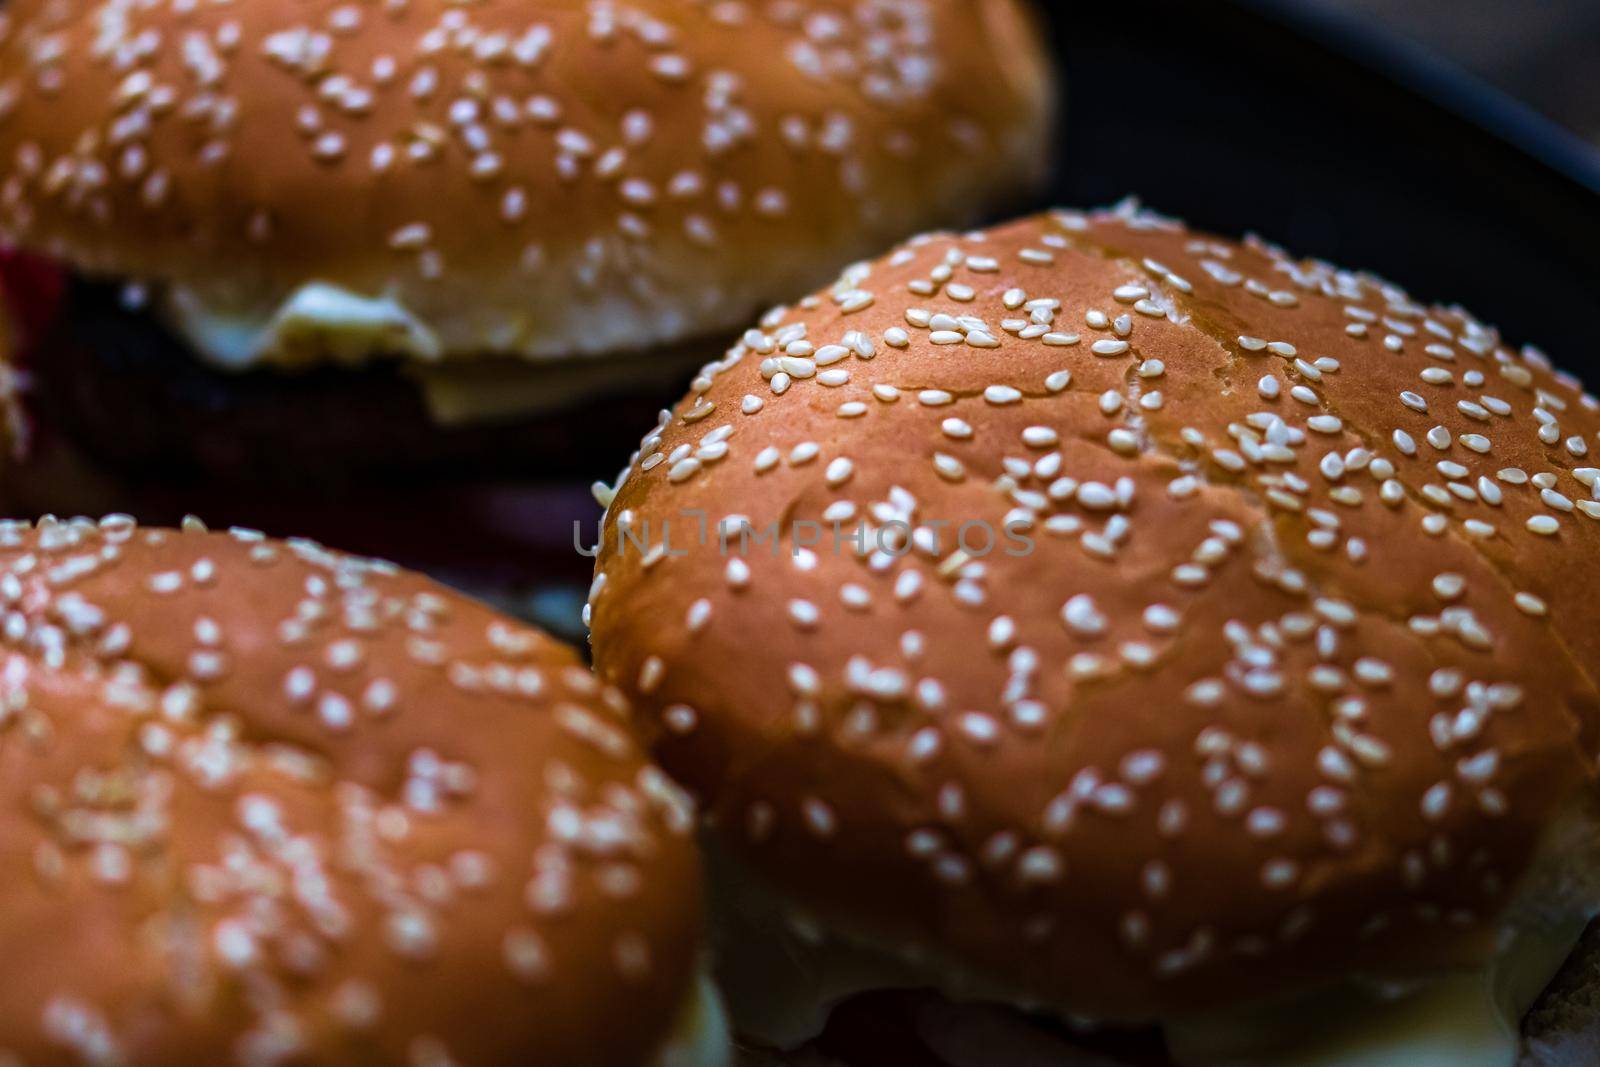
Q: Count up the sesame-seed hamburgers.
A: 3